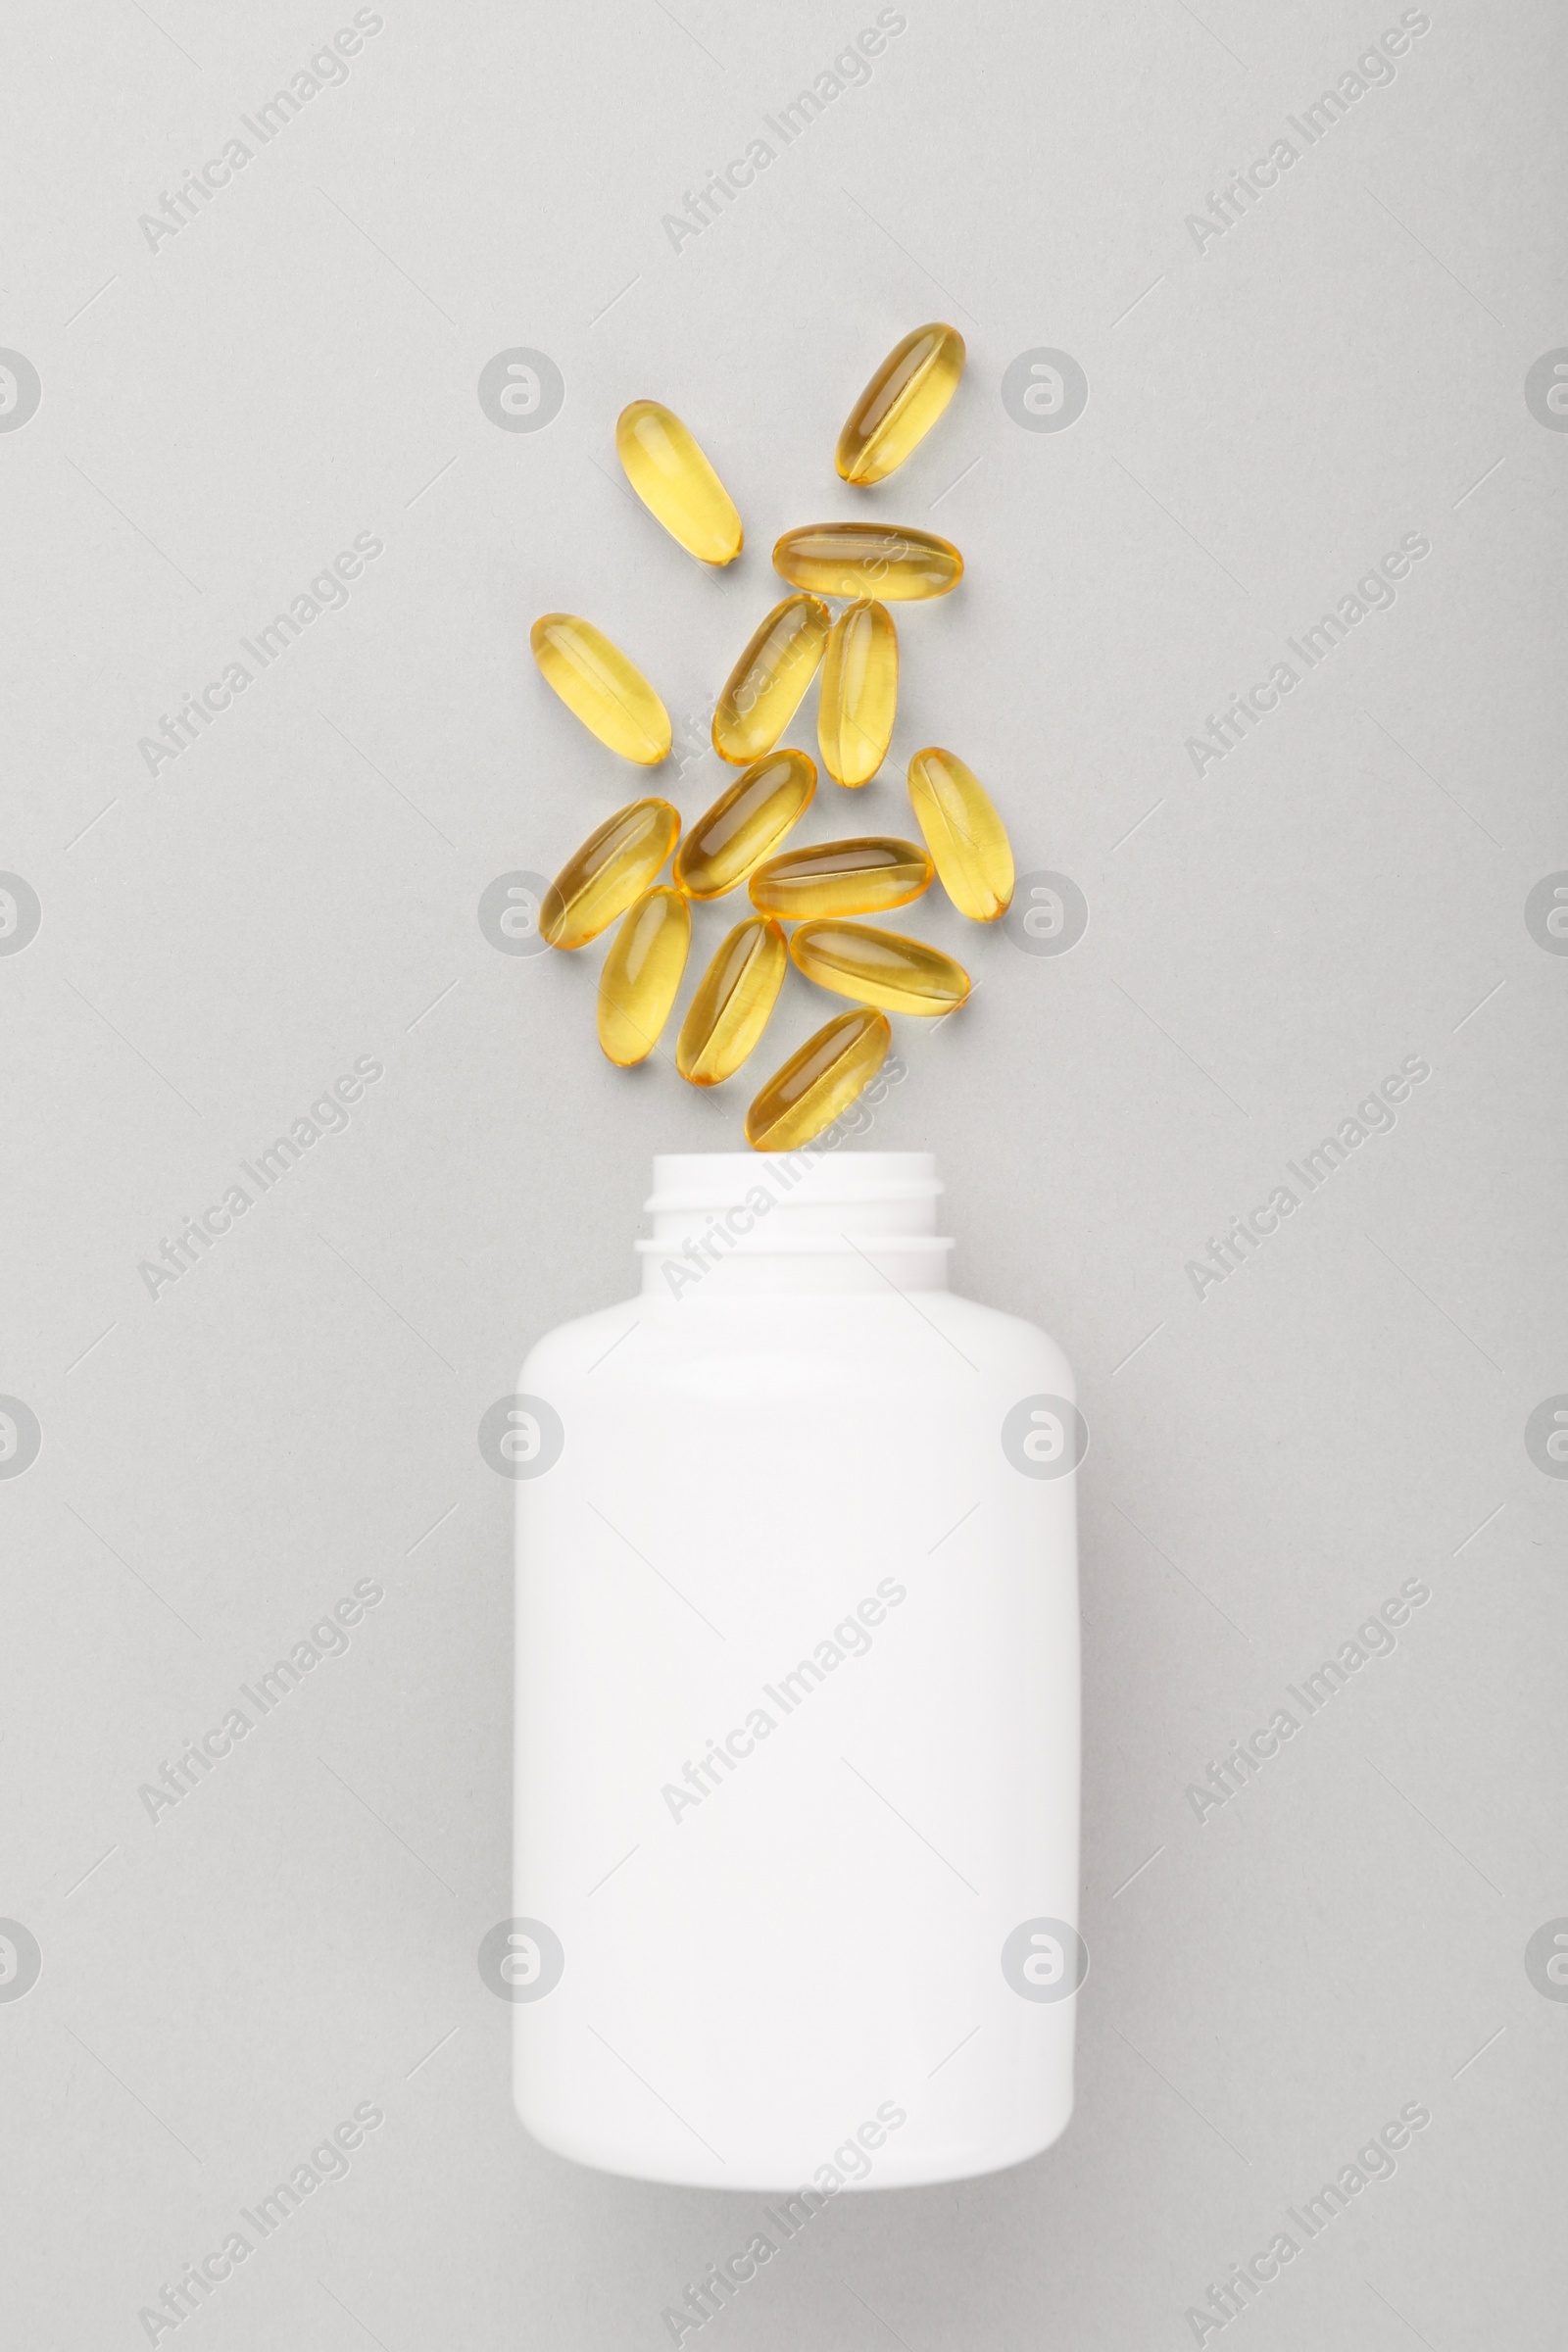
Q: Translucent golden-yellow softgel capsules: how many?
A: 14